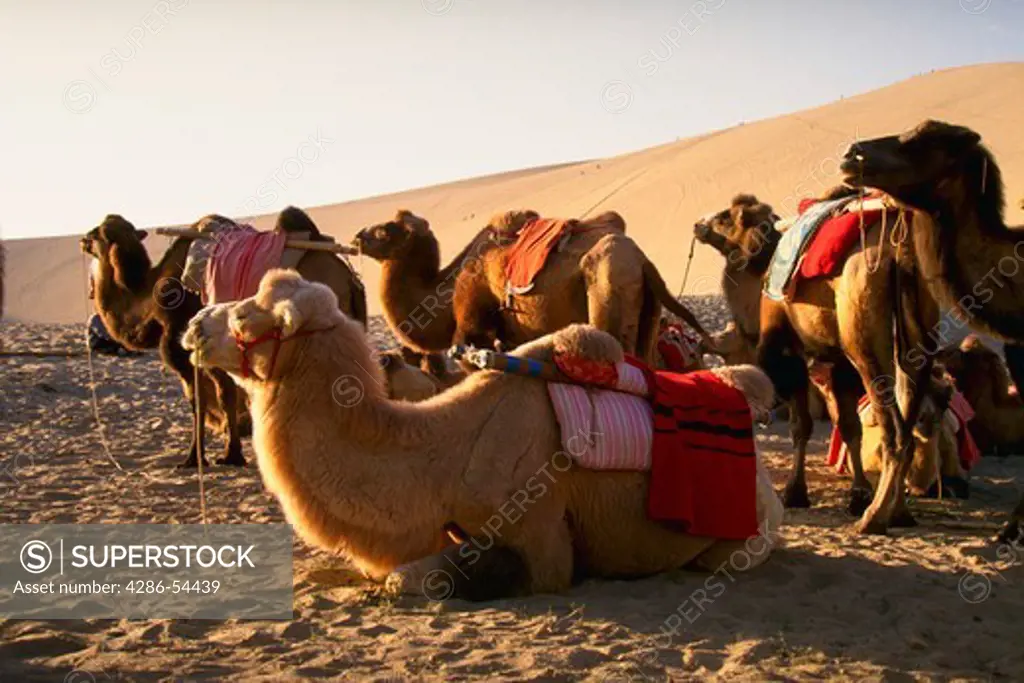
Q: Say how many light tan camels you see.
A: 1